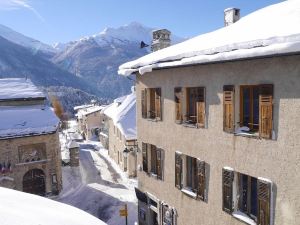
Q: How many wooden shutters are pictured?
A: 12